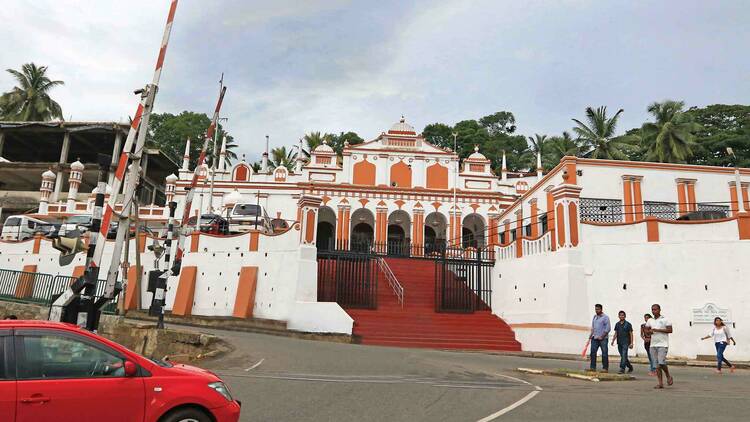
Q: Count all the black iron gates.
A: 2